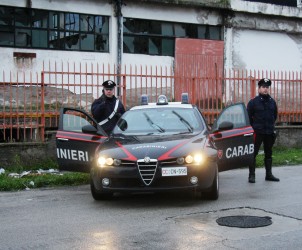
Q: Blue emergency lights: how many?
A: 2